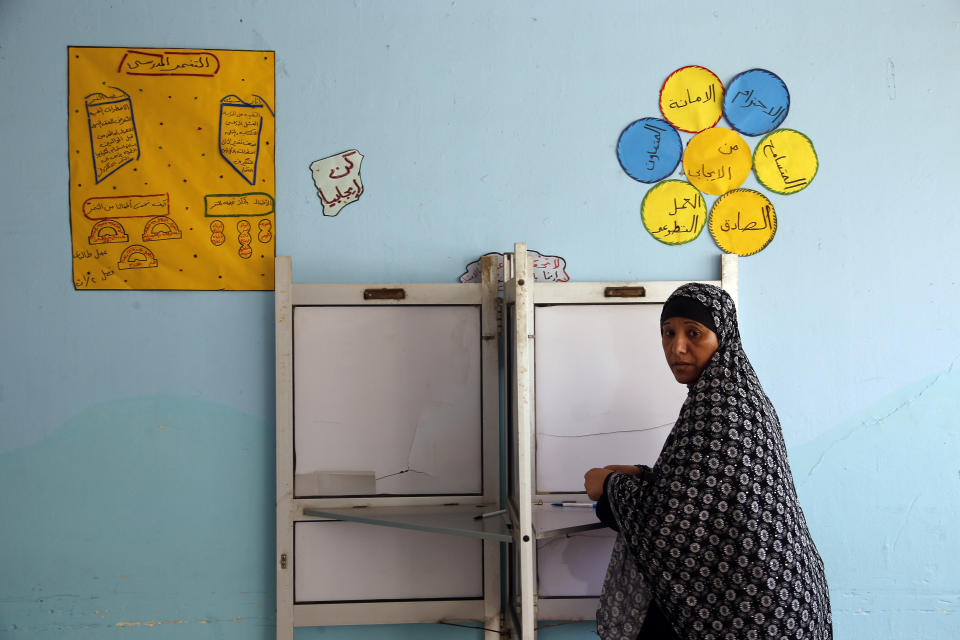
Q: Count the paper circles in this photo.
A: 7